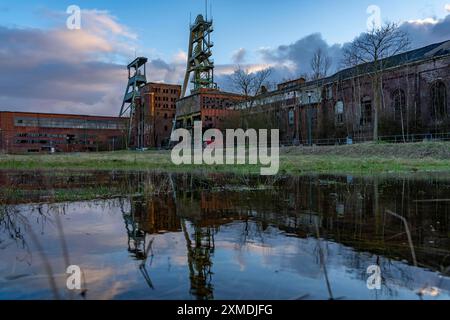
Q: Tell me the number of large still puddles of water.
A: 1